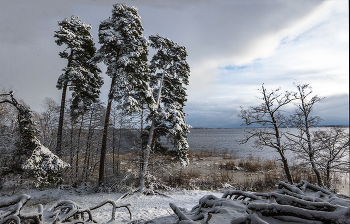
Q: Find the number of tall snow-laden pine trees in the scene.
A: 3